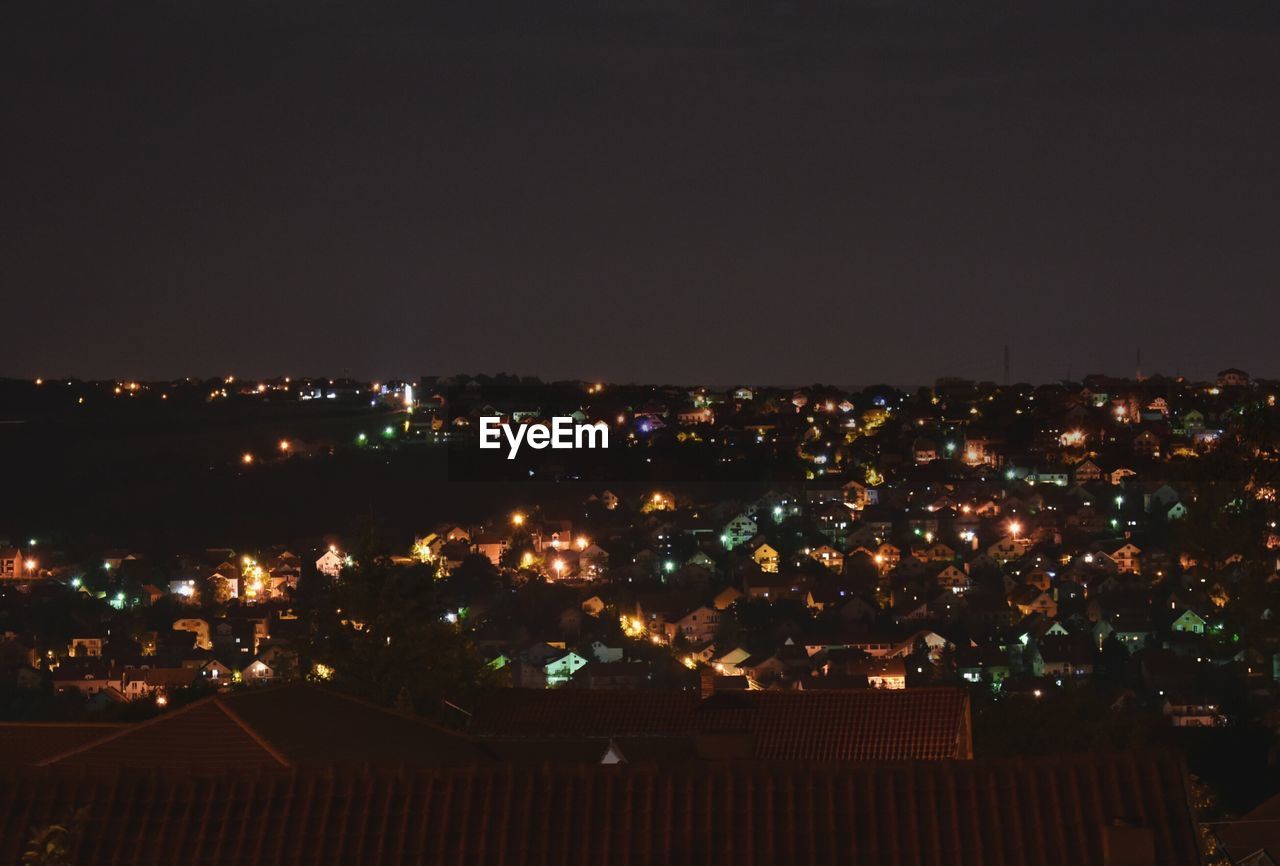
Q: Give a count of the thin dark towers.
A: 2